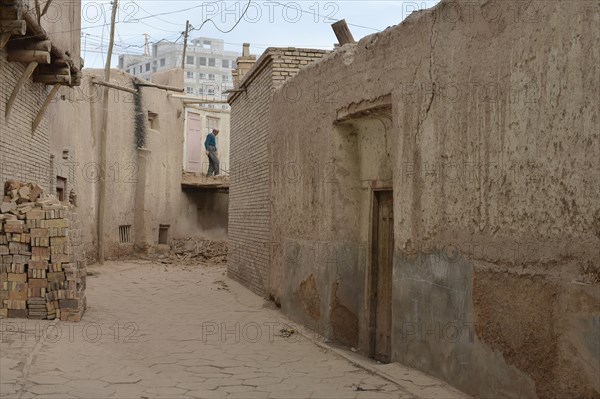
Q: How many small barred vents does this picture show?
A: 1